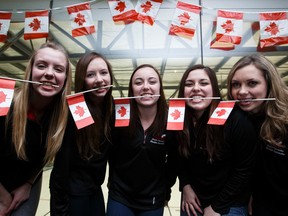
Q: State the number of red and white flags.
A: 13